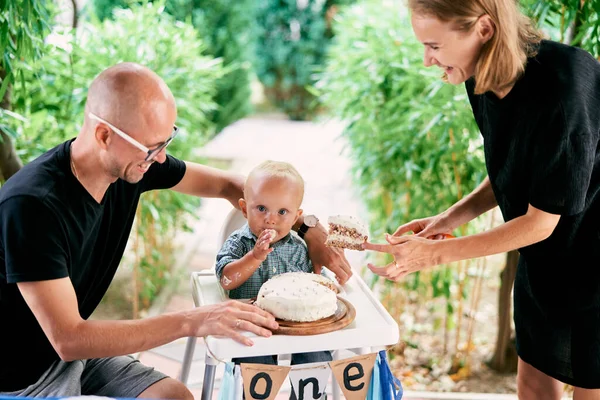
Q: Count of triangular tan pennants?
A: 2